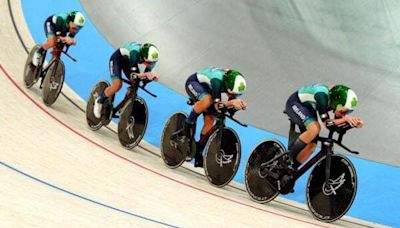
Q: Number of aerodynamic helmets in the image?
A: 4